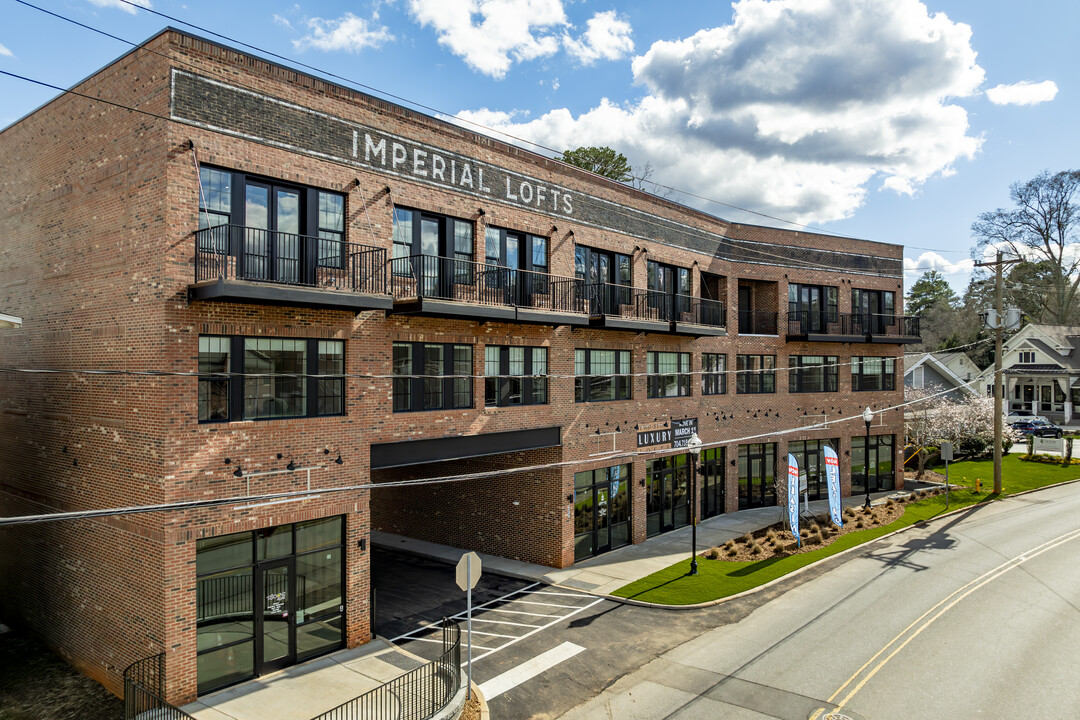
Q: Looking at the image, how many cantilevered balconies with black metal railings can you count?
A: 7